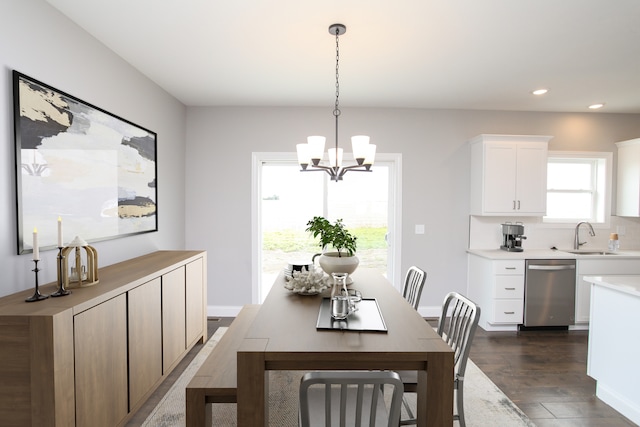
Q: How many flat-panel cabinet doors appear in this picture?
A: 4